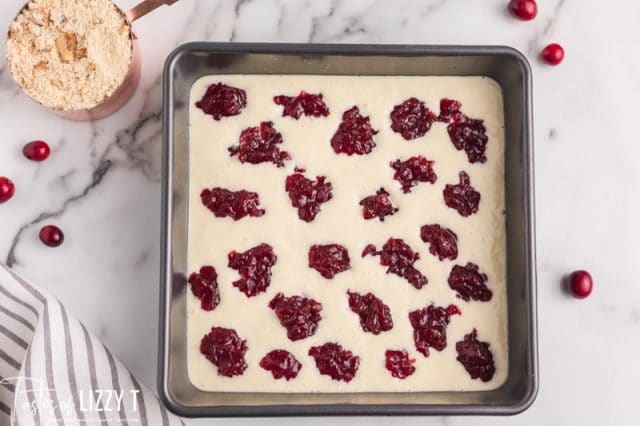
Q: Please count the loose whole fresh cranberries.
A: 6